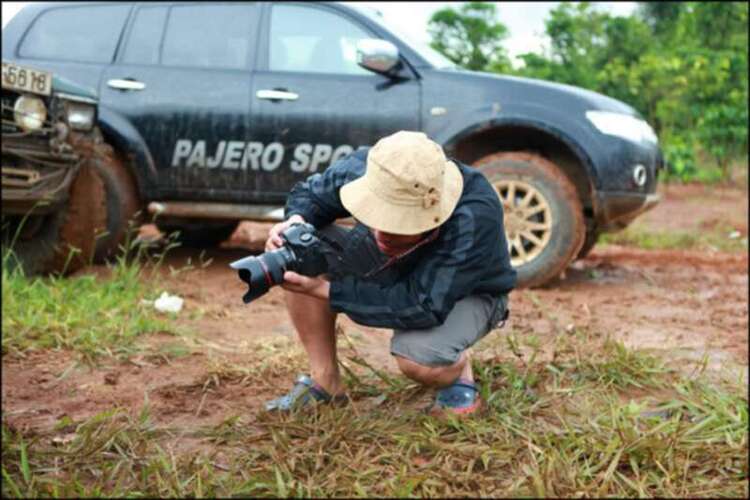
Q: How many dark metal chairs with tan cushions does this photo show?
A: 0